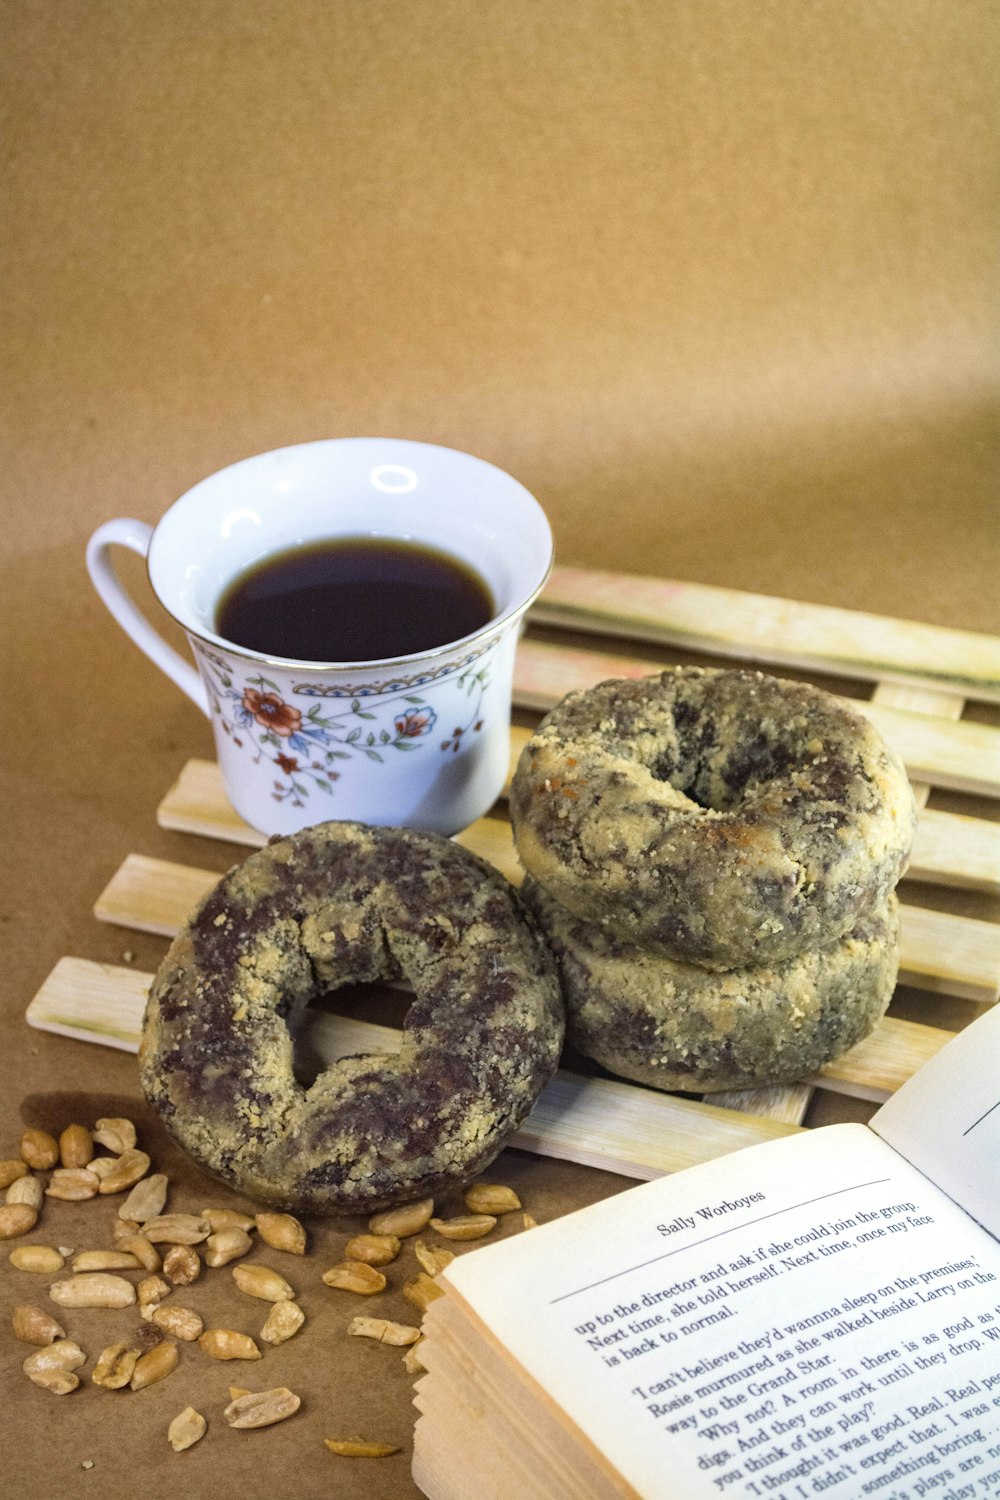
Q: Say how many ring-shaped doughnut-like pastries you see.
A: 3